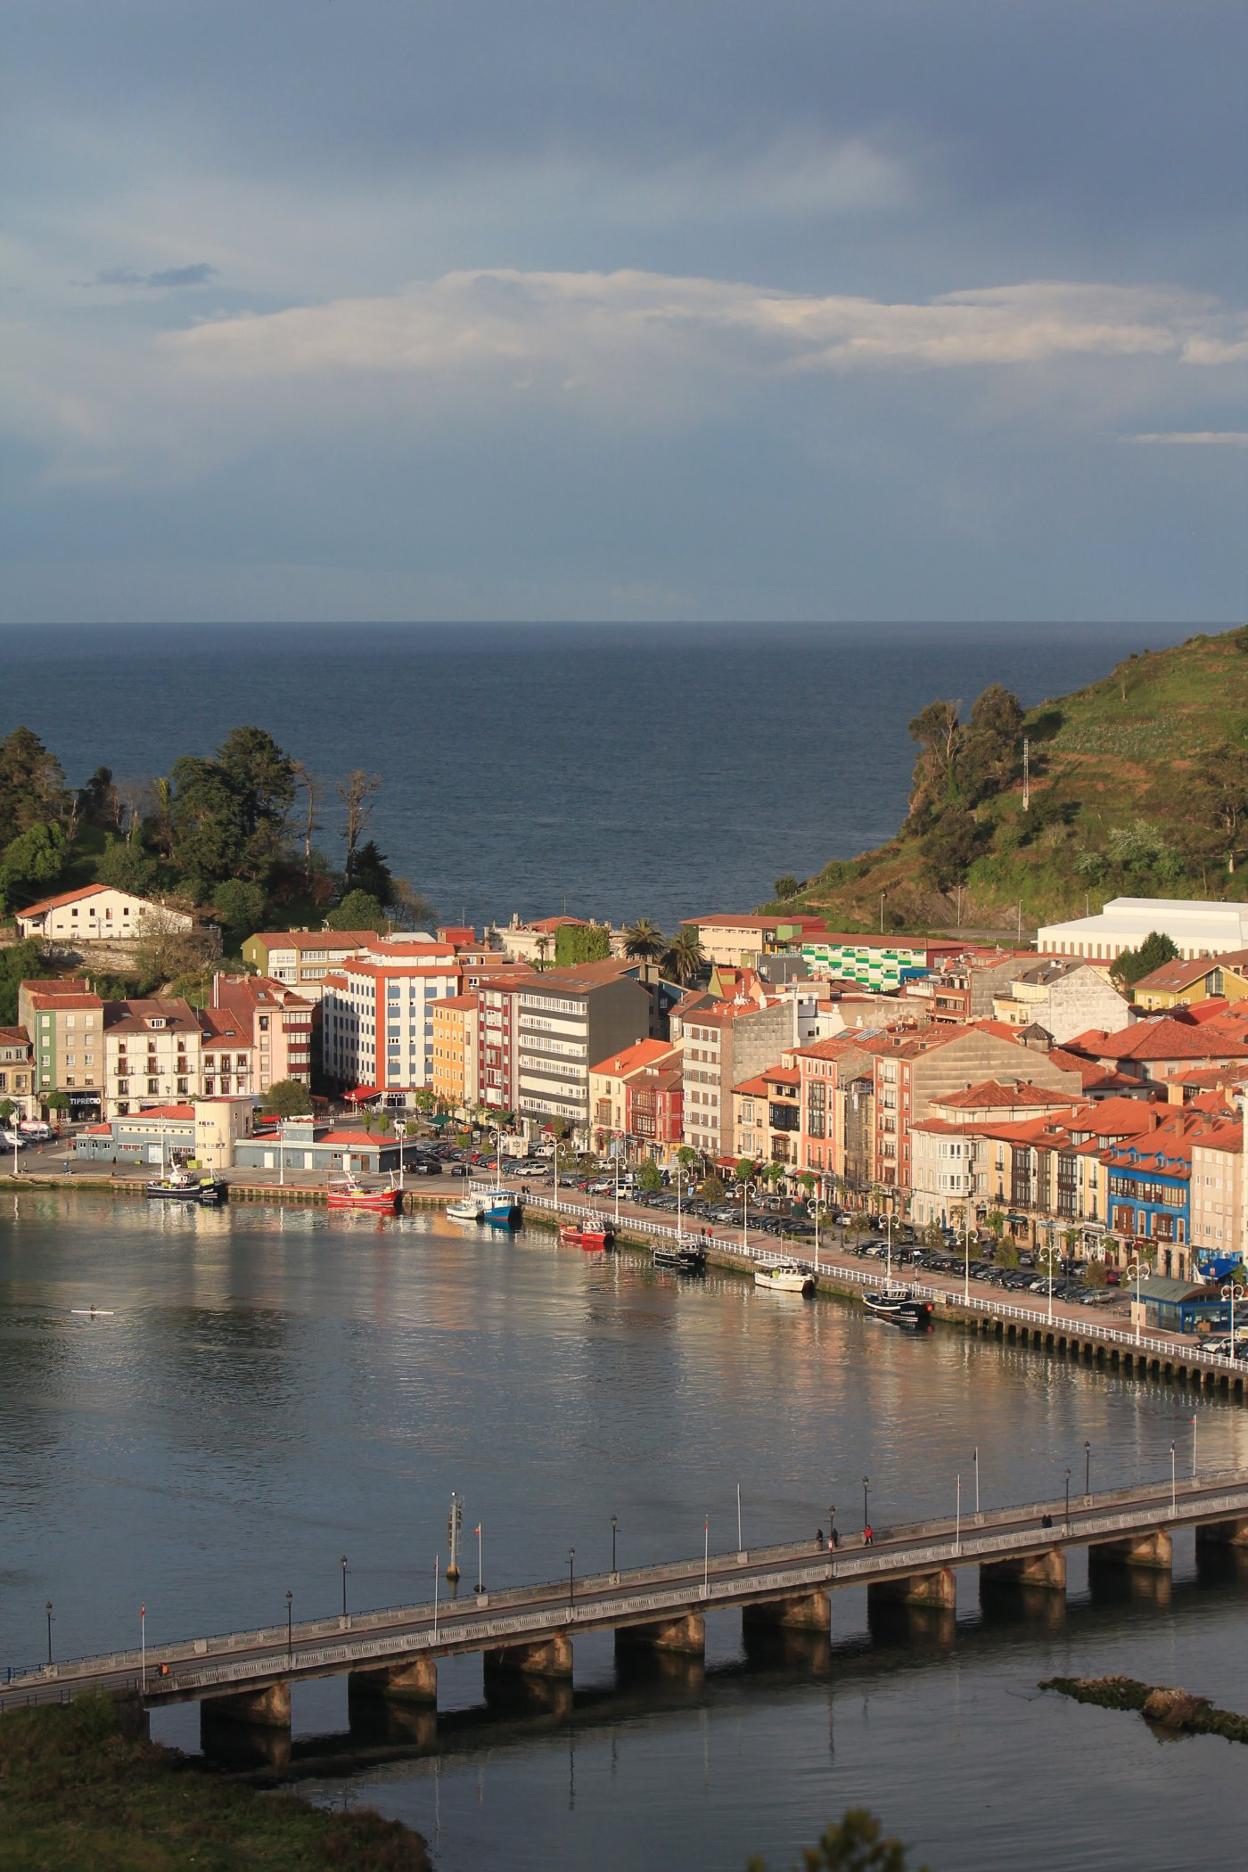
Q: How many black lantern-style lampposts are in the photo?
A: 9